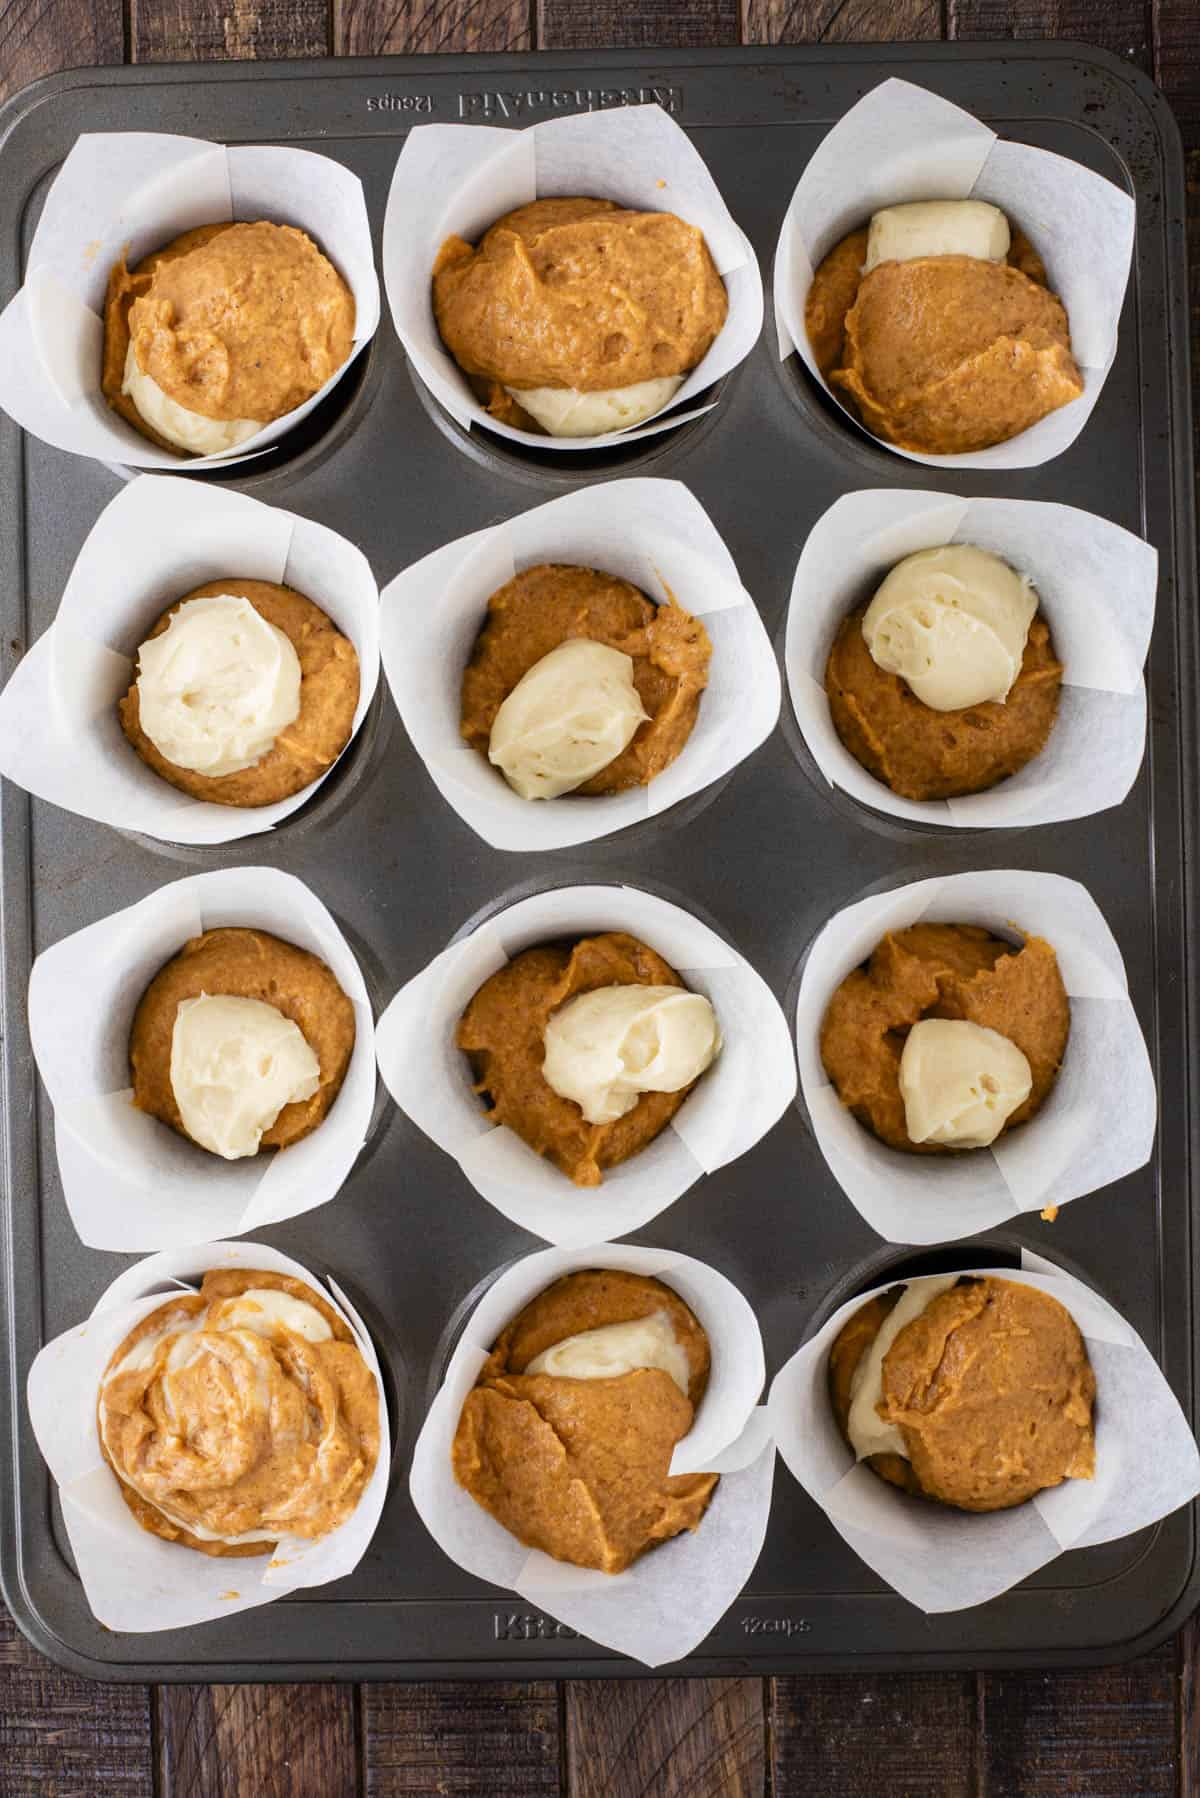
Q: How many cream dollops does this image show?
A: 12